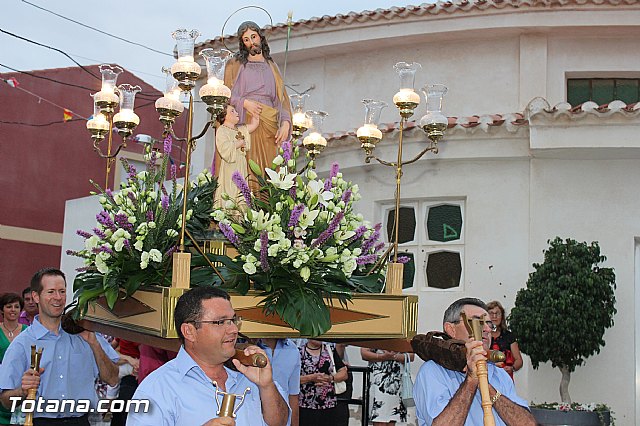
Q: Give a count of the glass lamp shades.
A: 11